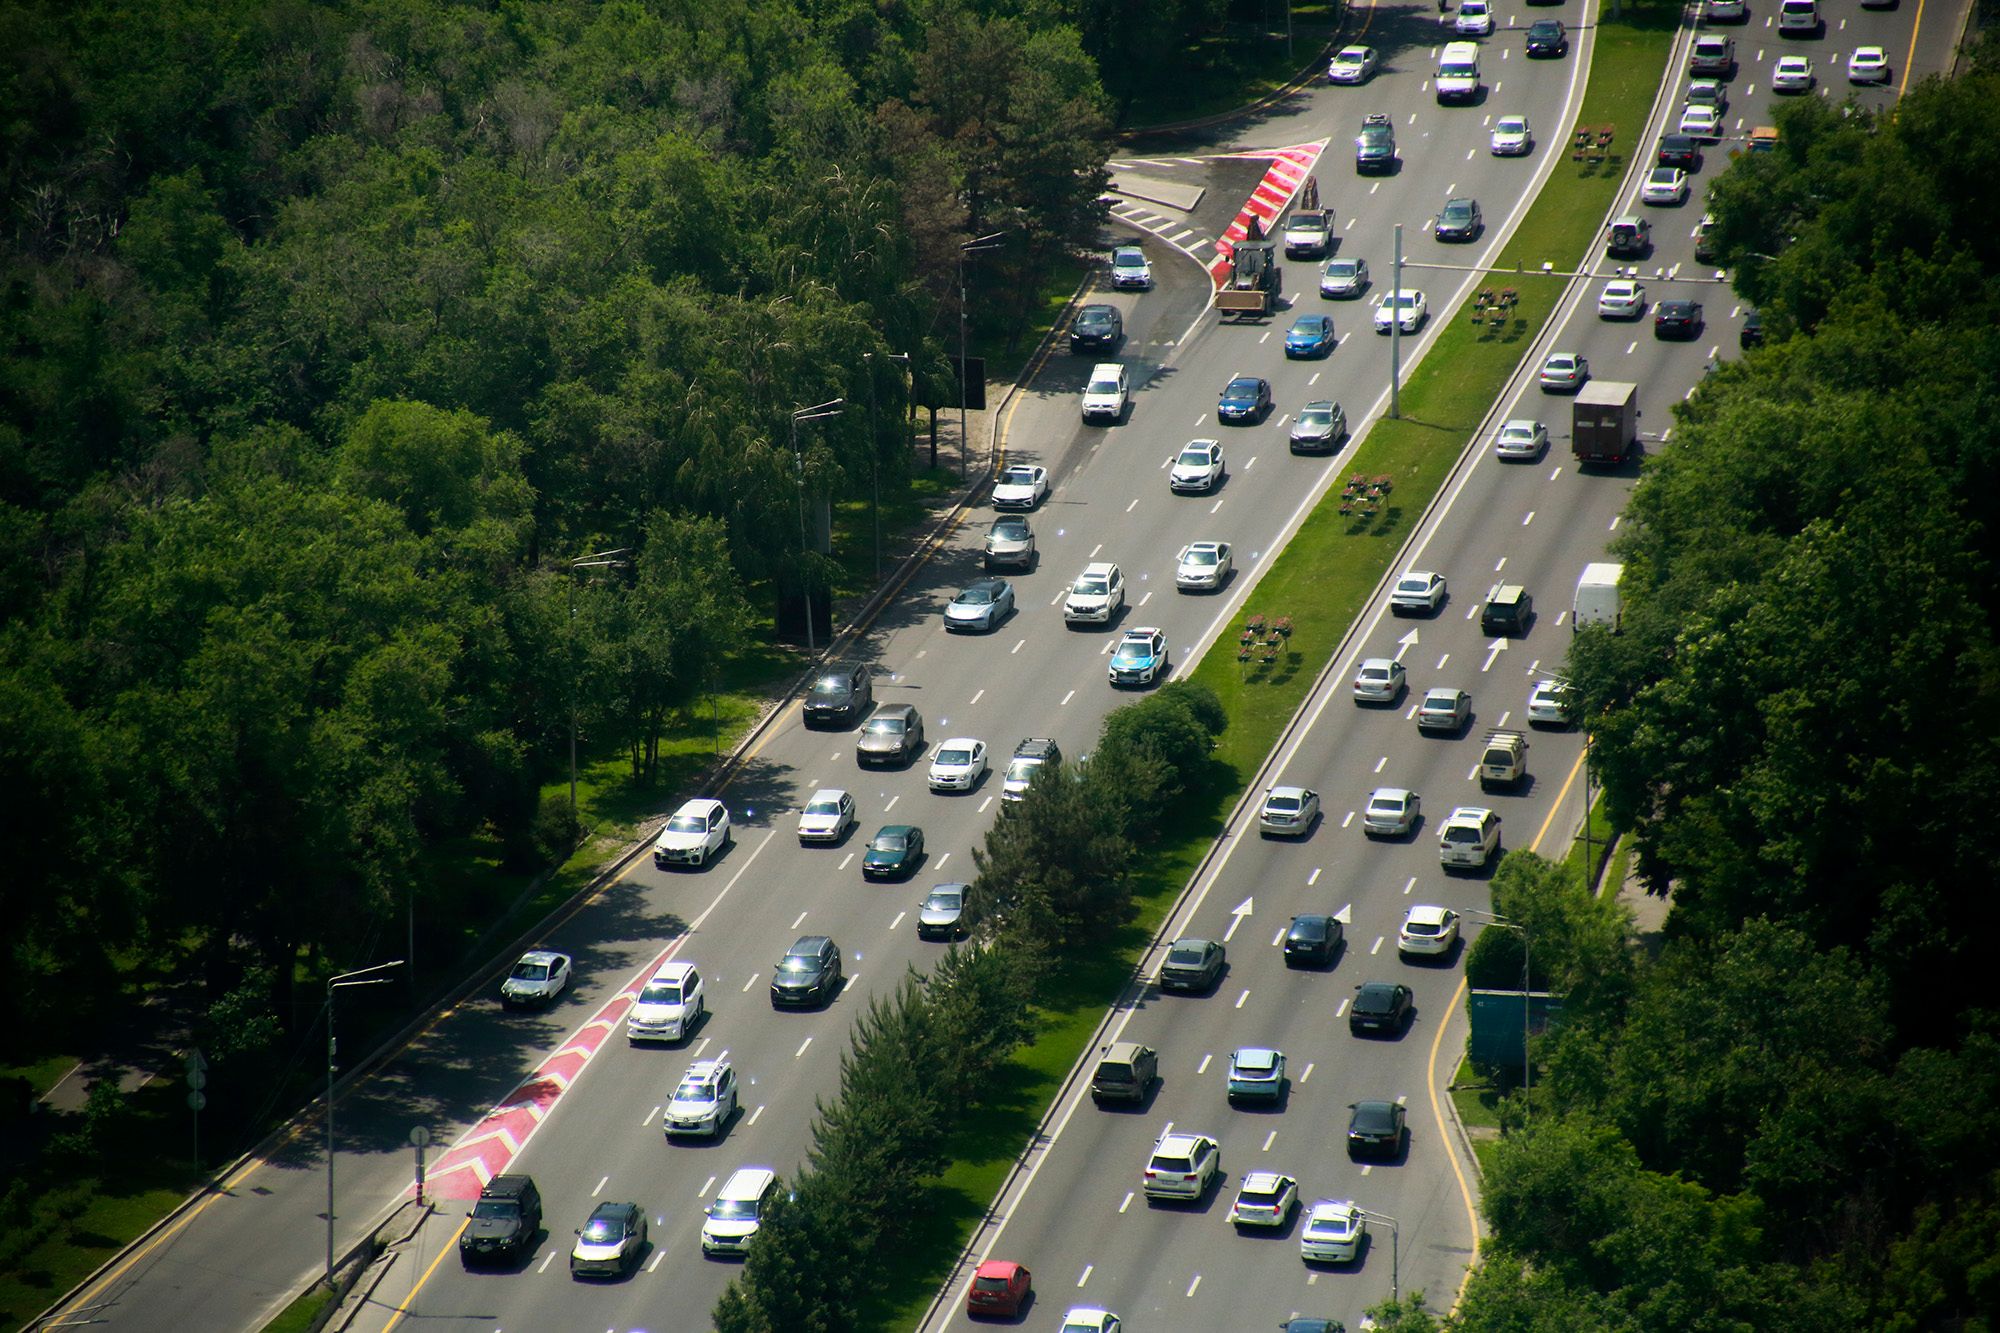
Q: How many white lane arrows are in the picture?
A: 4